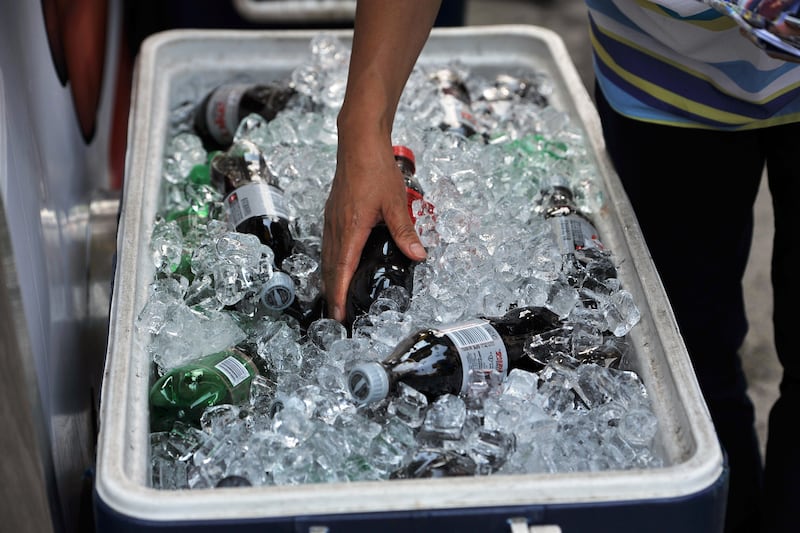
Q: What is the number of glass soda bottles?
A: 0